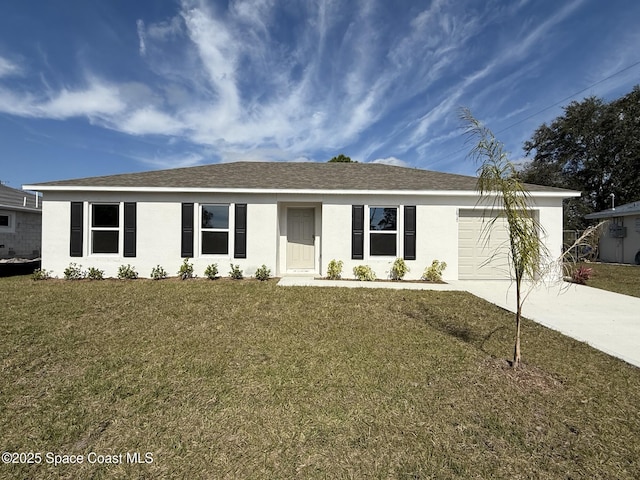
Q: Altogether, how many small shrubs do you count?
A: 13